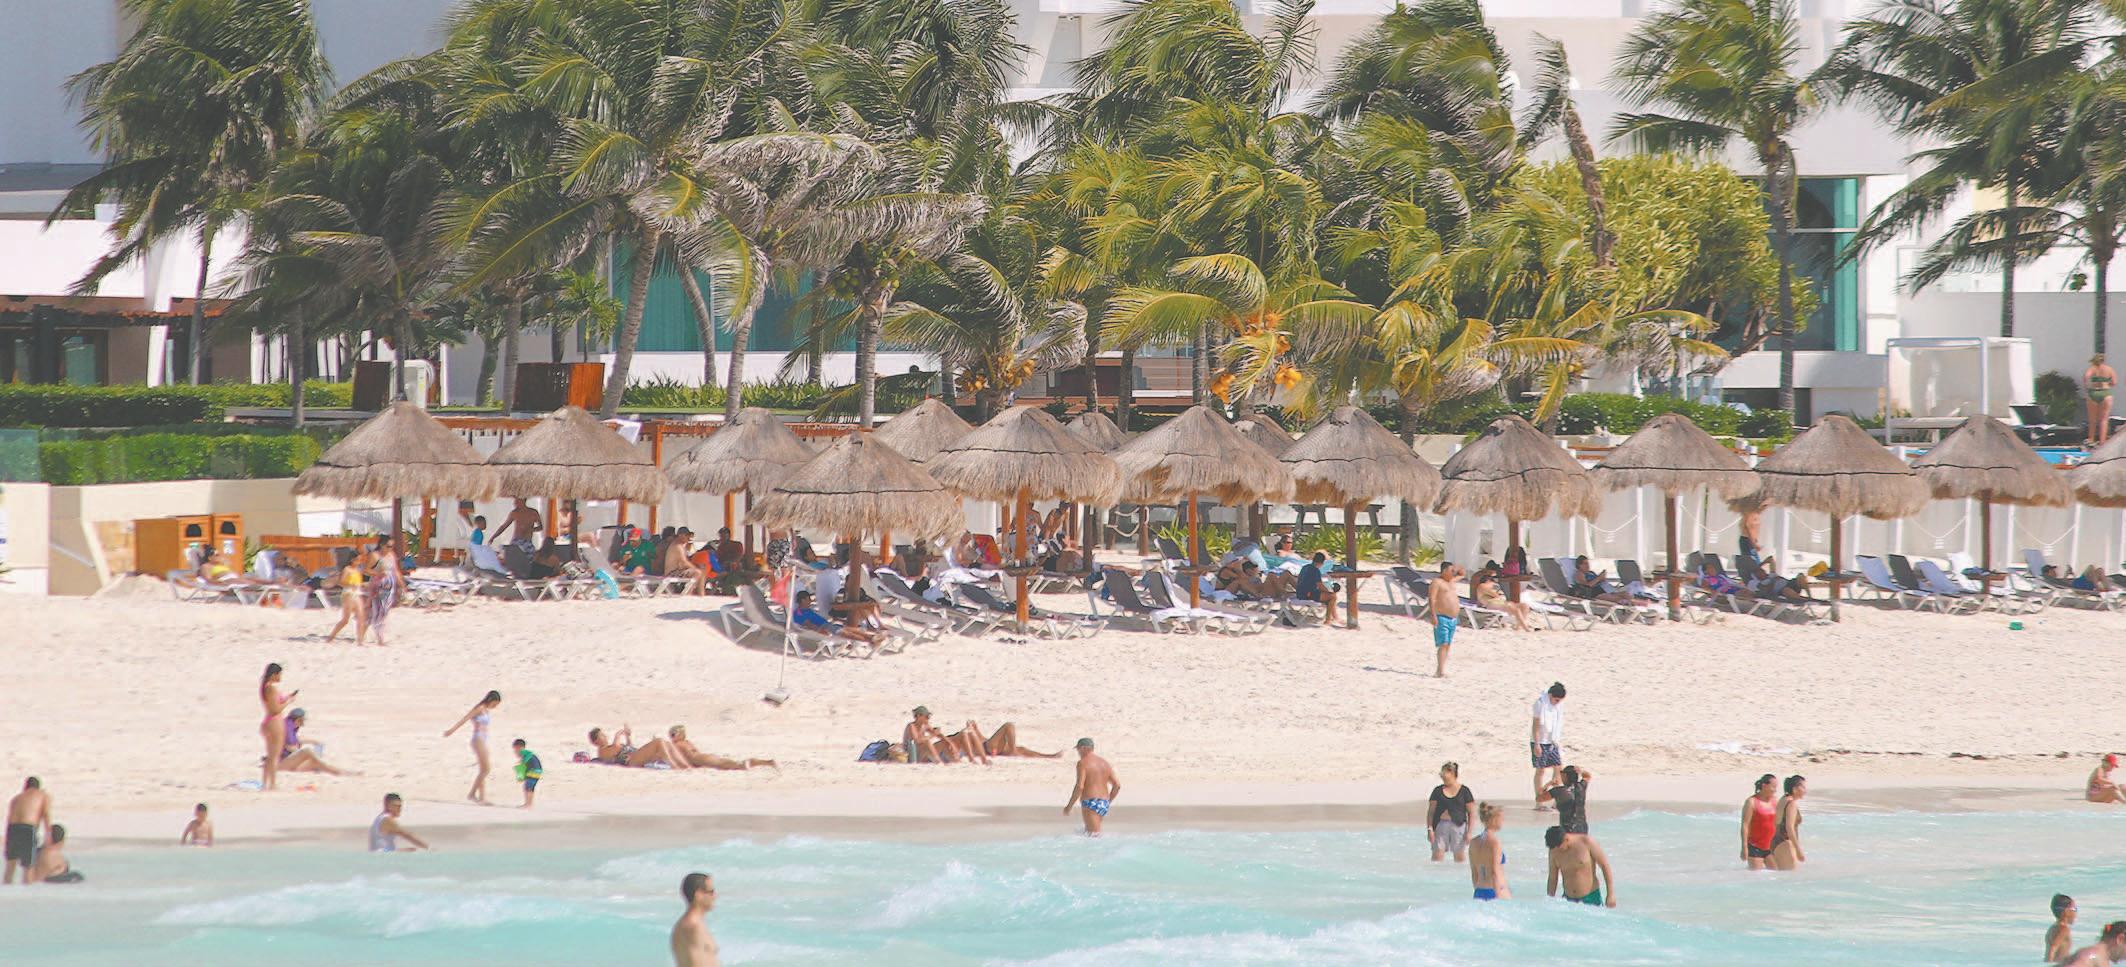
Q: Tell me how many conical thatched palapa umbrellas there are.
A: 15